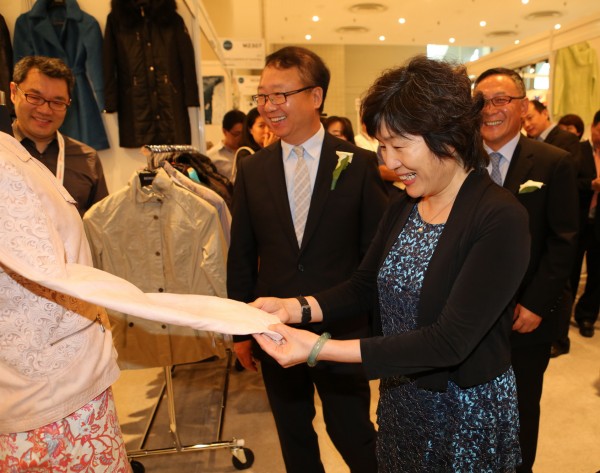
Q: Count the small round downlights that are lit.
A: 9